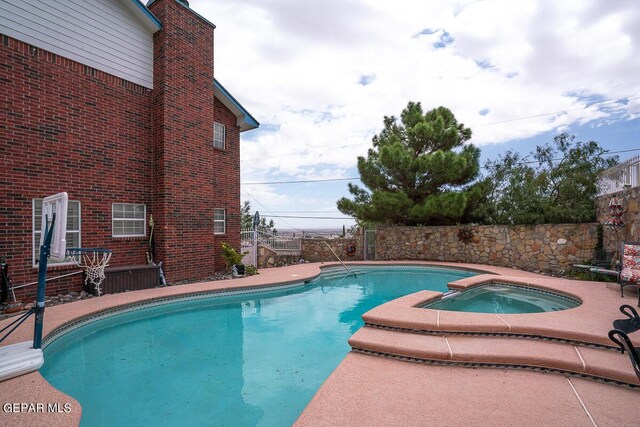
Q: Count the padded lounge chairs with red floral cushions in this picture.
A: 1